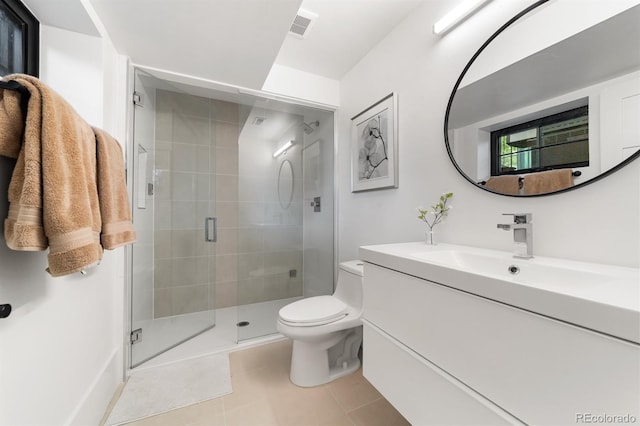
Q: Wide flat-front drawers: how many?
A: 2